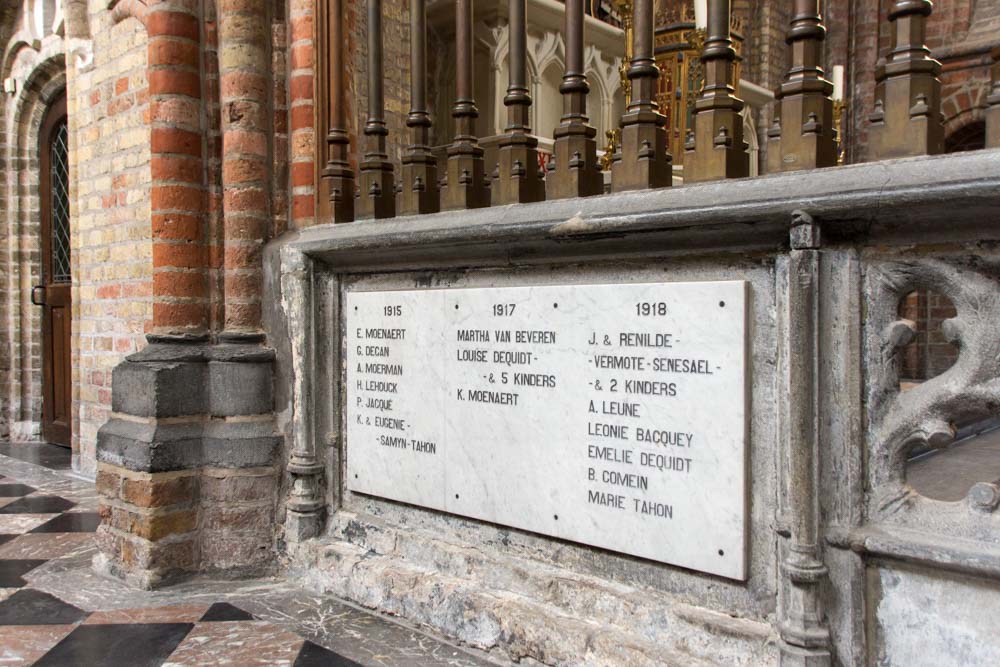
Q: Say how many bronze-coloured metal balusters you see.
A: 11